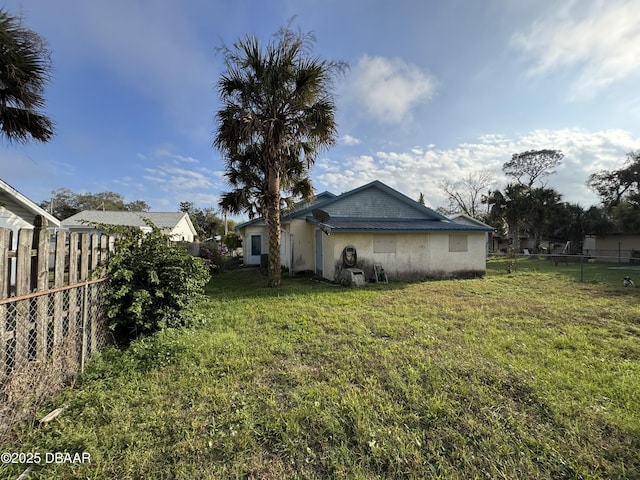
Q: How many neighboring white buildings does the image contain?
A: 2